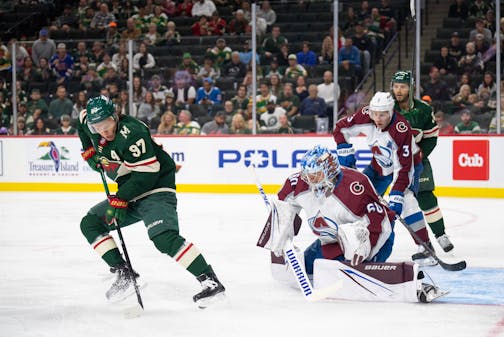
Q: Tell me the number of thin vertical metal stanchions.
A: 6